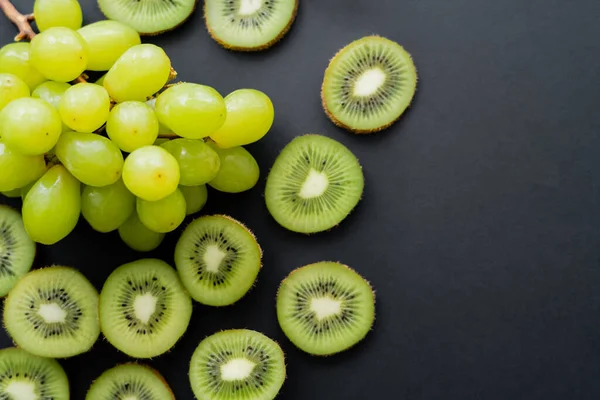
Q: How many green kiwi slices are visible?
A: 12